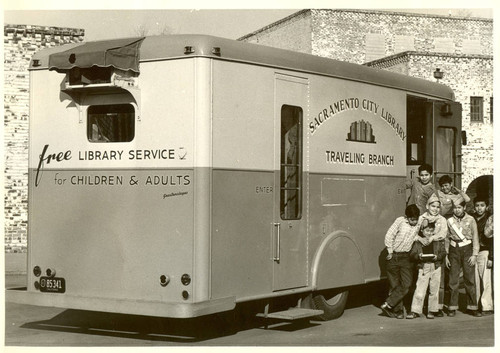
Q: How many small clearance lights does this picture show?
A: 3